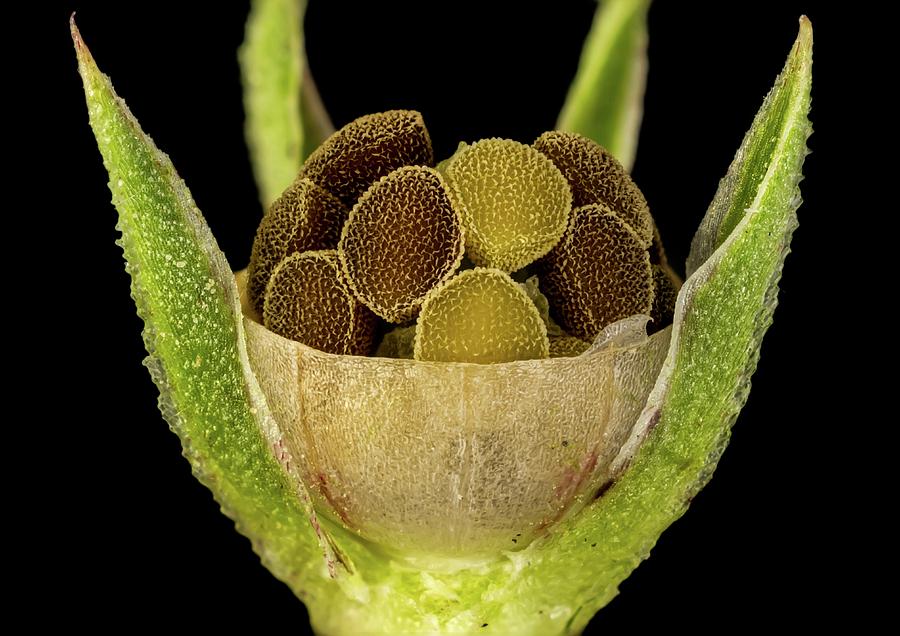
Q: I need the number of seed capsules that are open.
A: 1